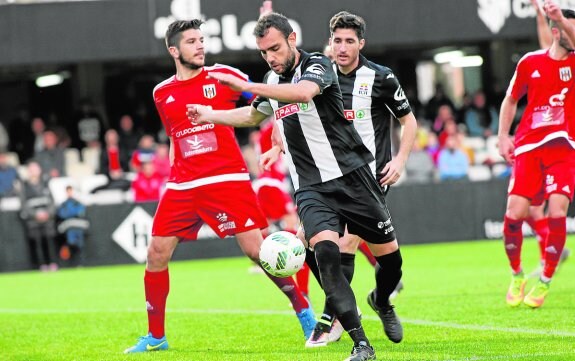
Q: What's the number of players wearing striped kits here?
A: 2